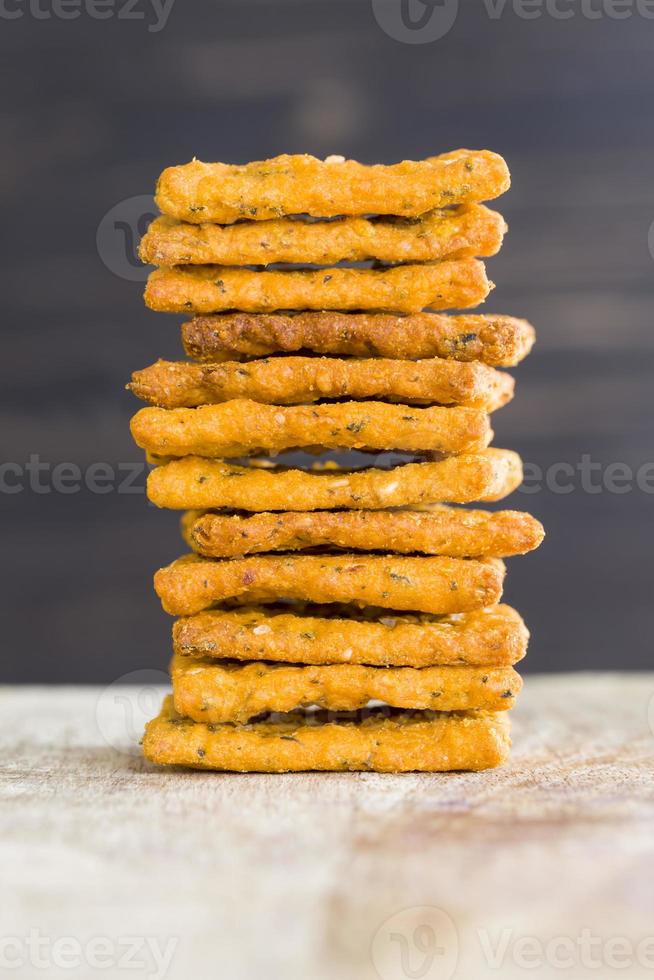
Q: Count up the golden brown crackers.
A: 12